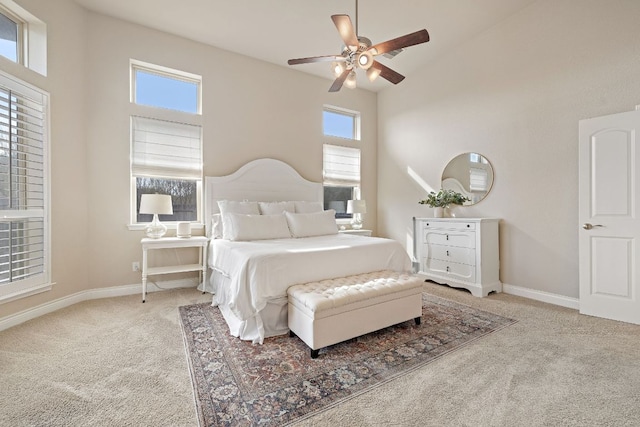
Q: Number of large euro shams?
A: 3